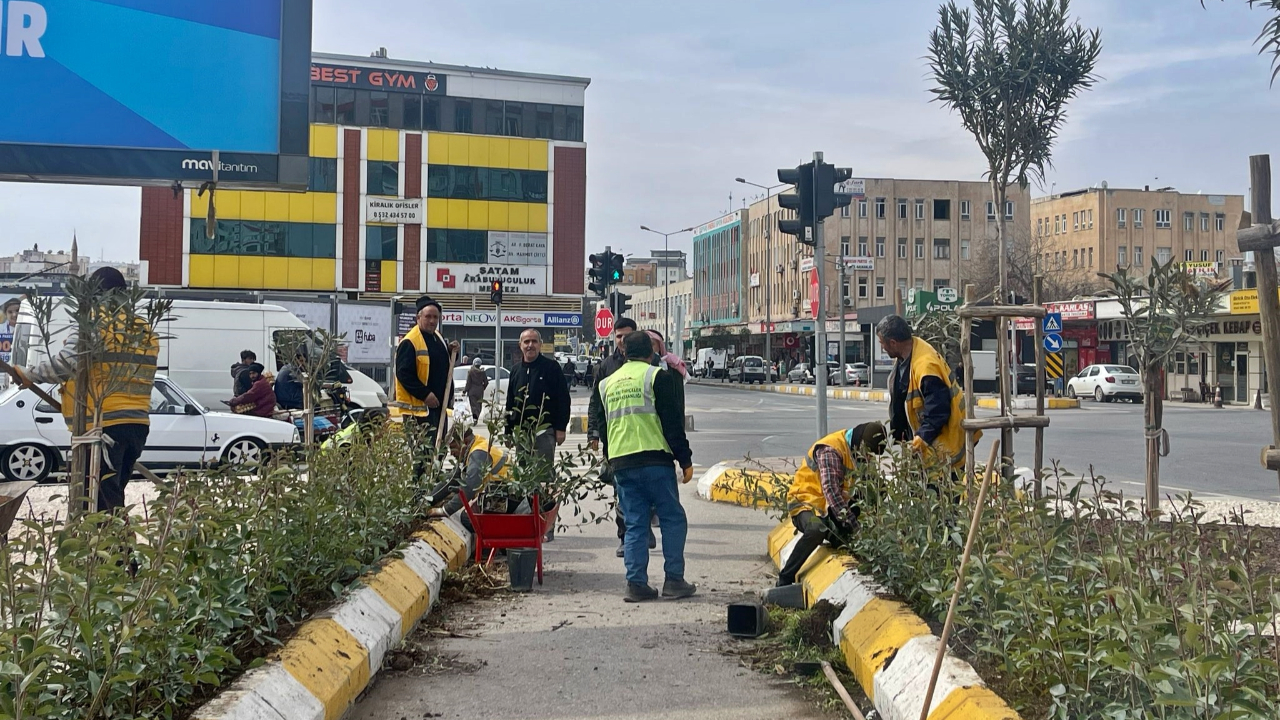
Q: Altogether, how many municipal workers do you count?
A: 7